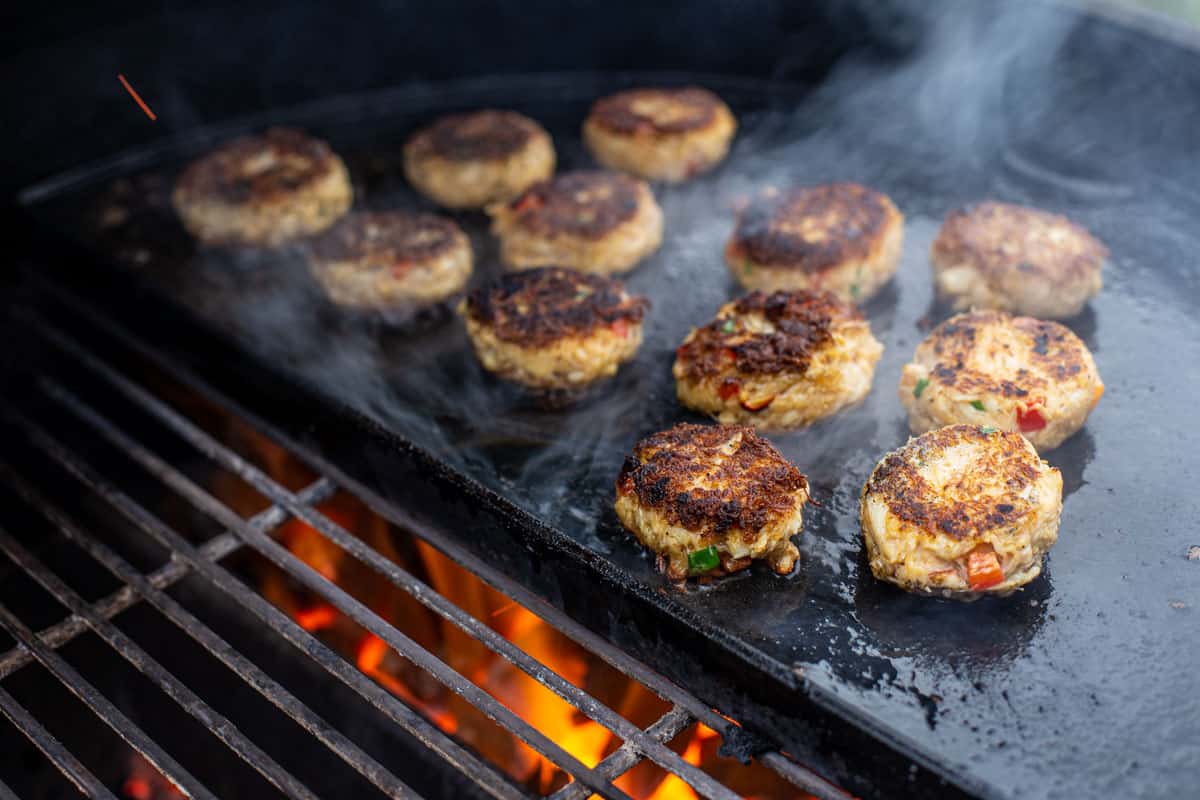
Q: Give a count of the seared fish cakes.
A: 12